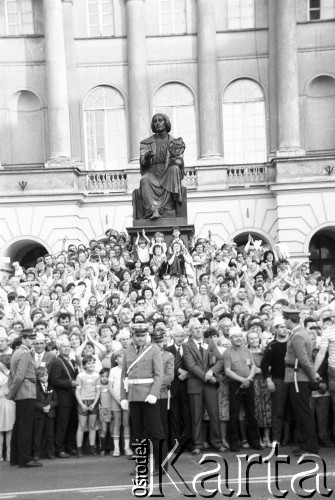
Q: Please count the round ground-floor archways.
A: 3